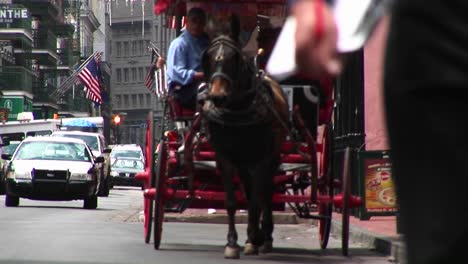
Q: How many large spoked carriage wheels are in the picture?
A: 4